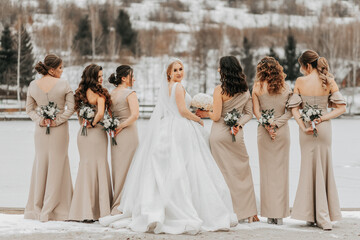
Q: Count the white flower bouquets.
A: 7